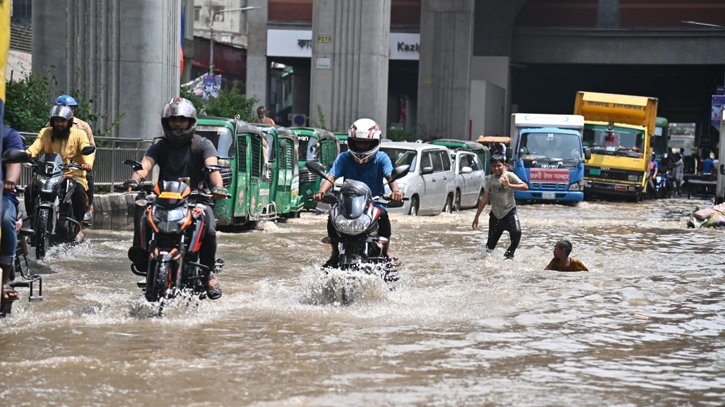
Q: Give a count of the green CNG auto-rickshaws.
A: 5